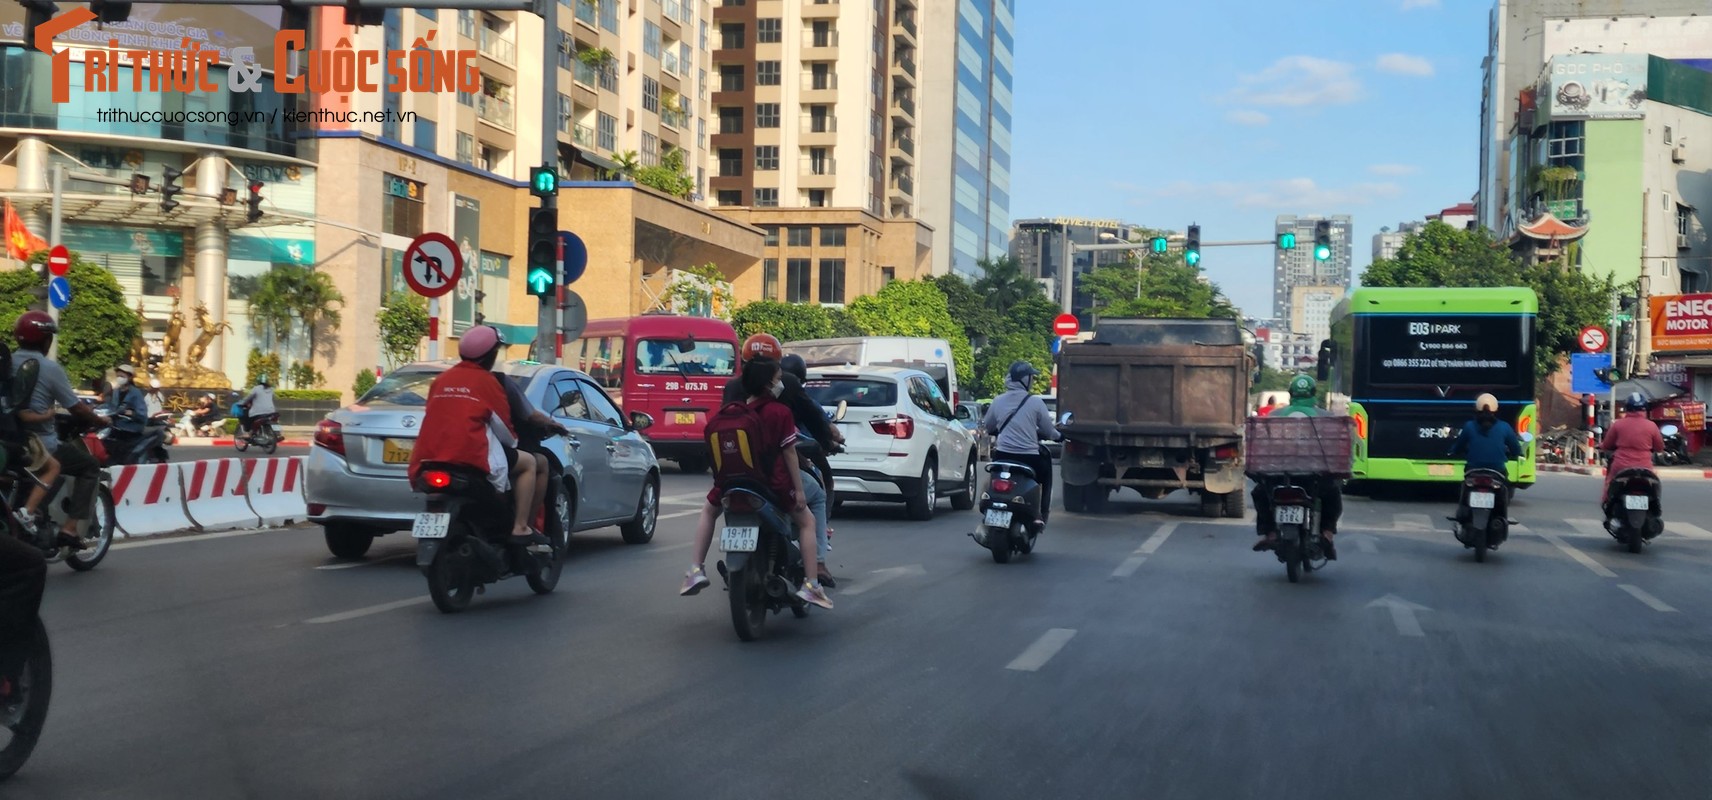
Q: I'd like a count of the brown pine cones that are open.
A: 0